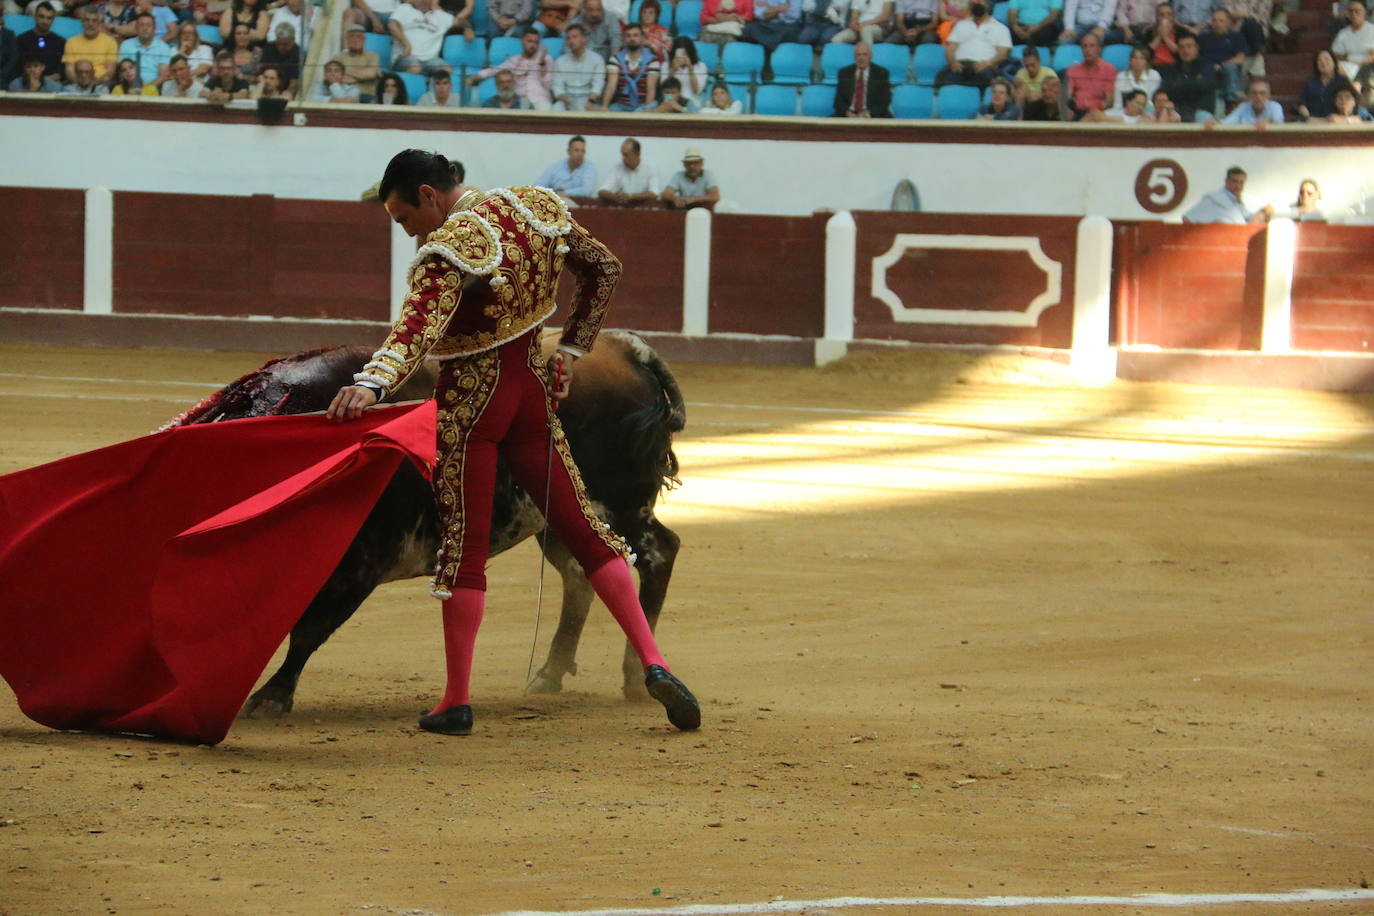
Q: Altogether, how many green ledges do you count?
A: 0